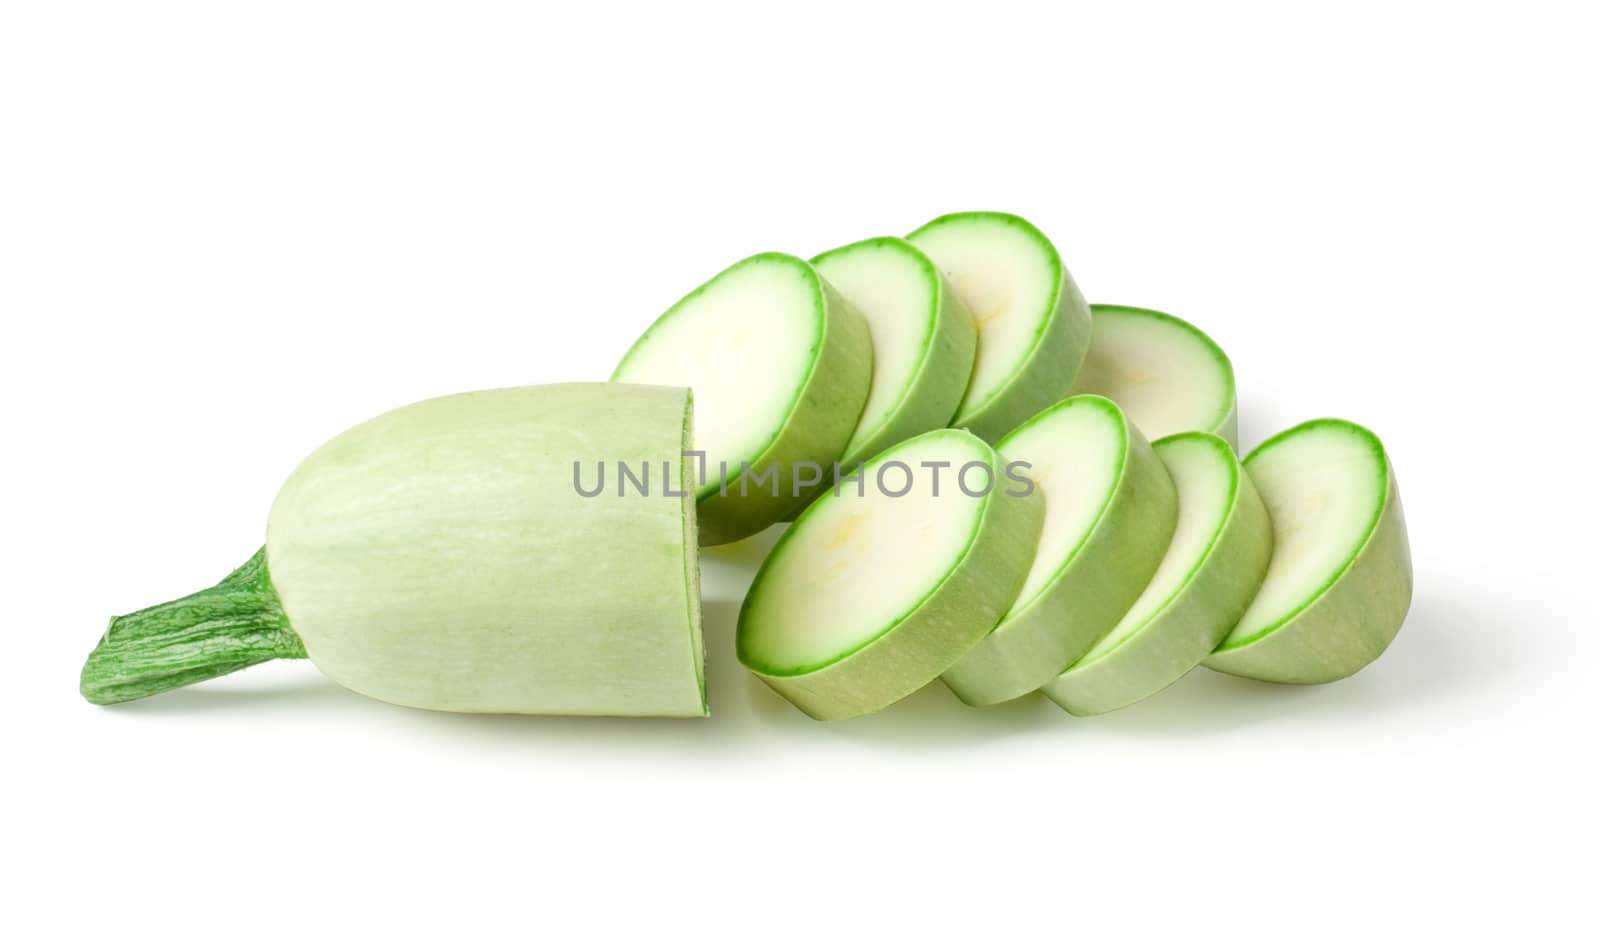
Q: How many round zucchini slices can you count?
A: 8